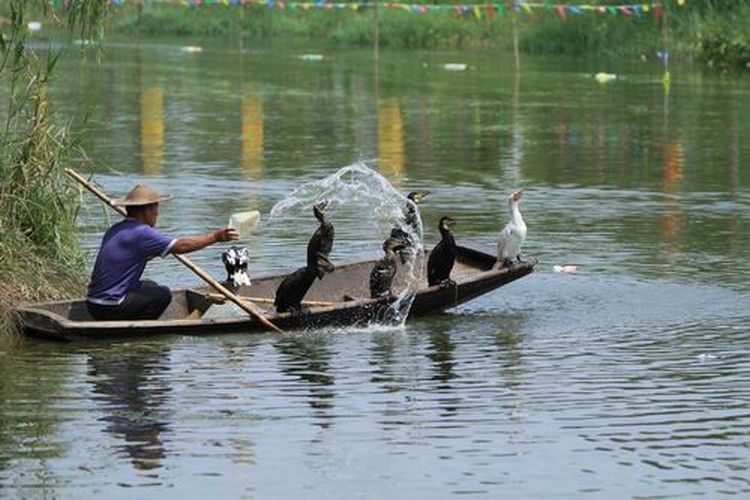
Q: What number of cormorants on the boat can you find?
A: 7